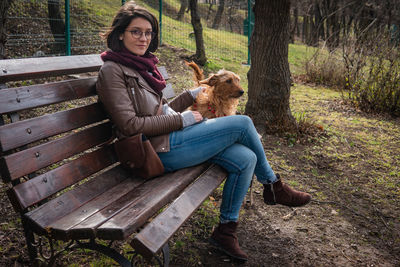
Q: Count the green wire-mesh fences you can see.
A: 1